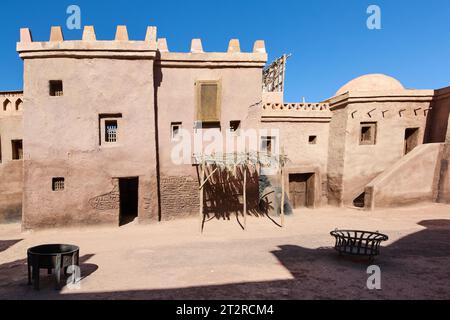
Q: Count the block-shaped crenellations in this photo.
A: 9